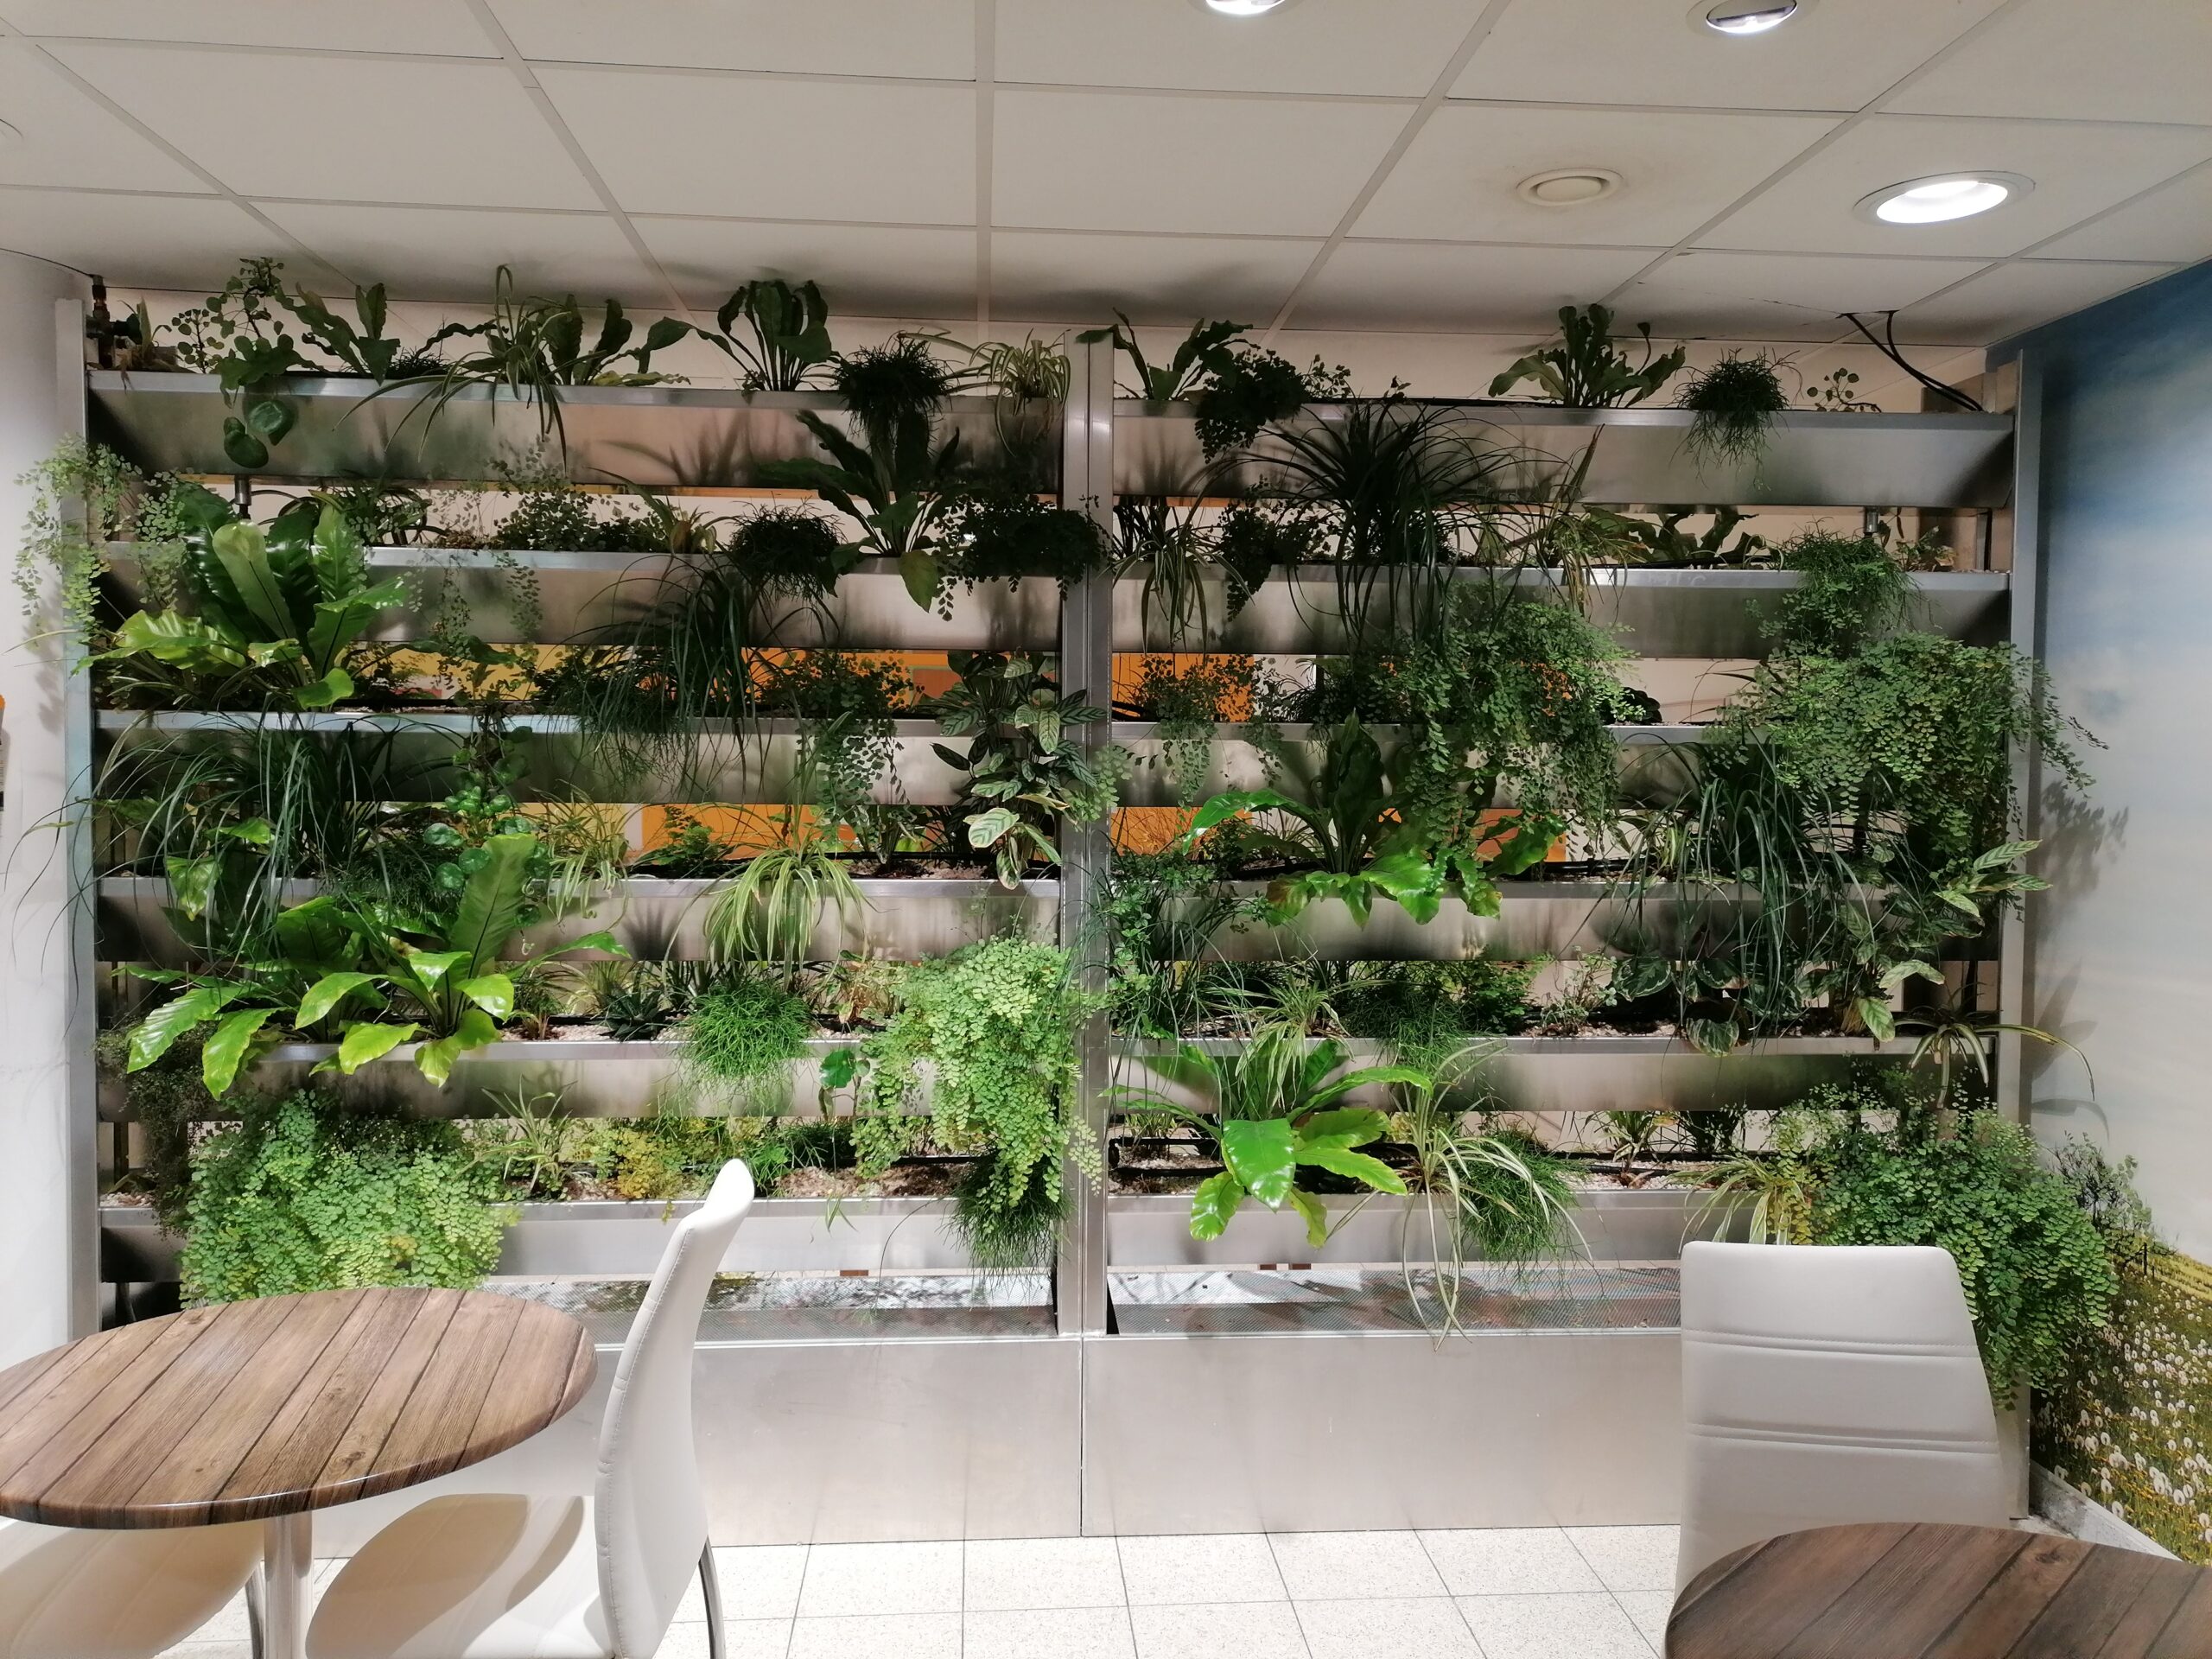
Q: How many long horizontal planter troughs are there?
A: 12